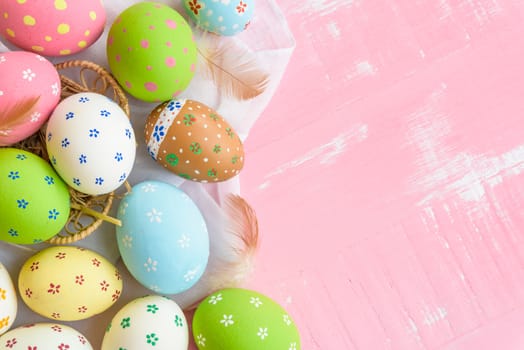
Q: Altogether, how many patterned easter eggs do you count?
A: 13